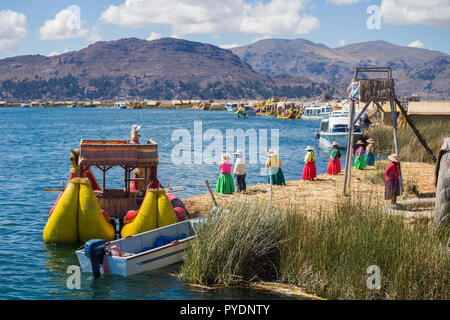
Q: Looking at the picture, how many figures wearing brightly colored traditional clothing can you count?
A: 7